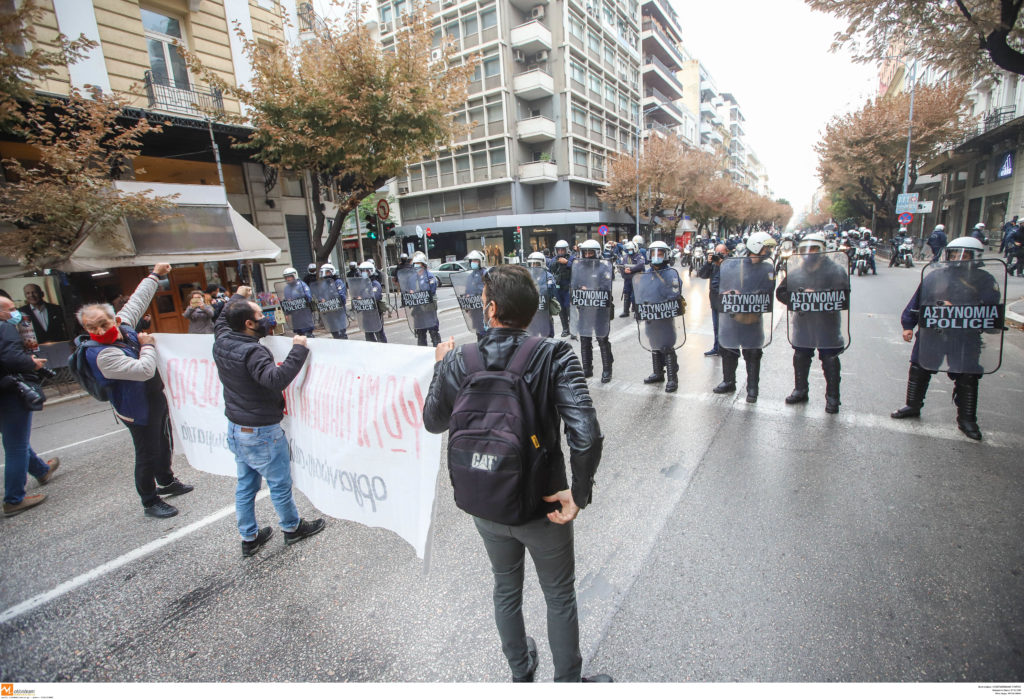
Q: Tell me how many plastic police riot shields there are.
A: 11